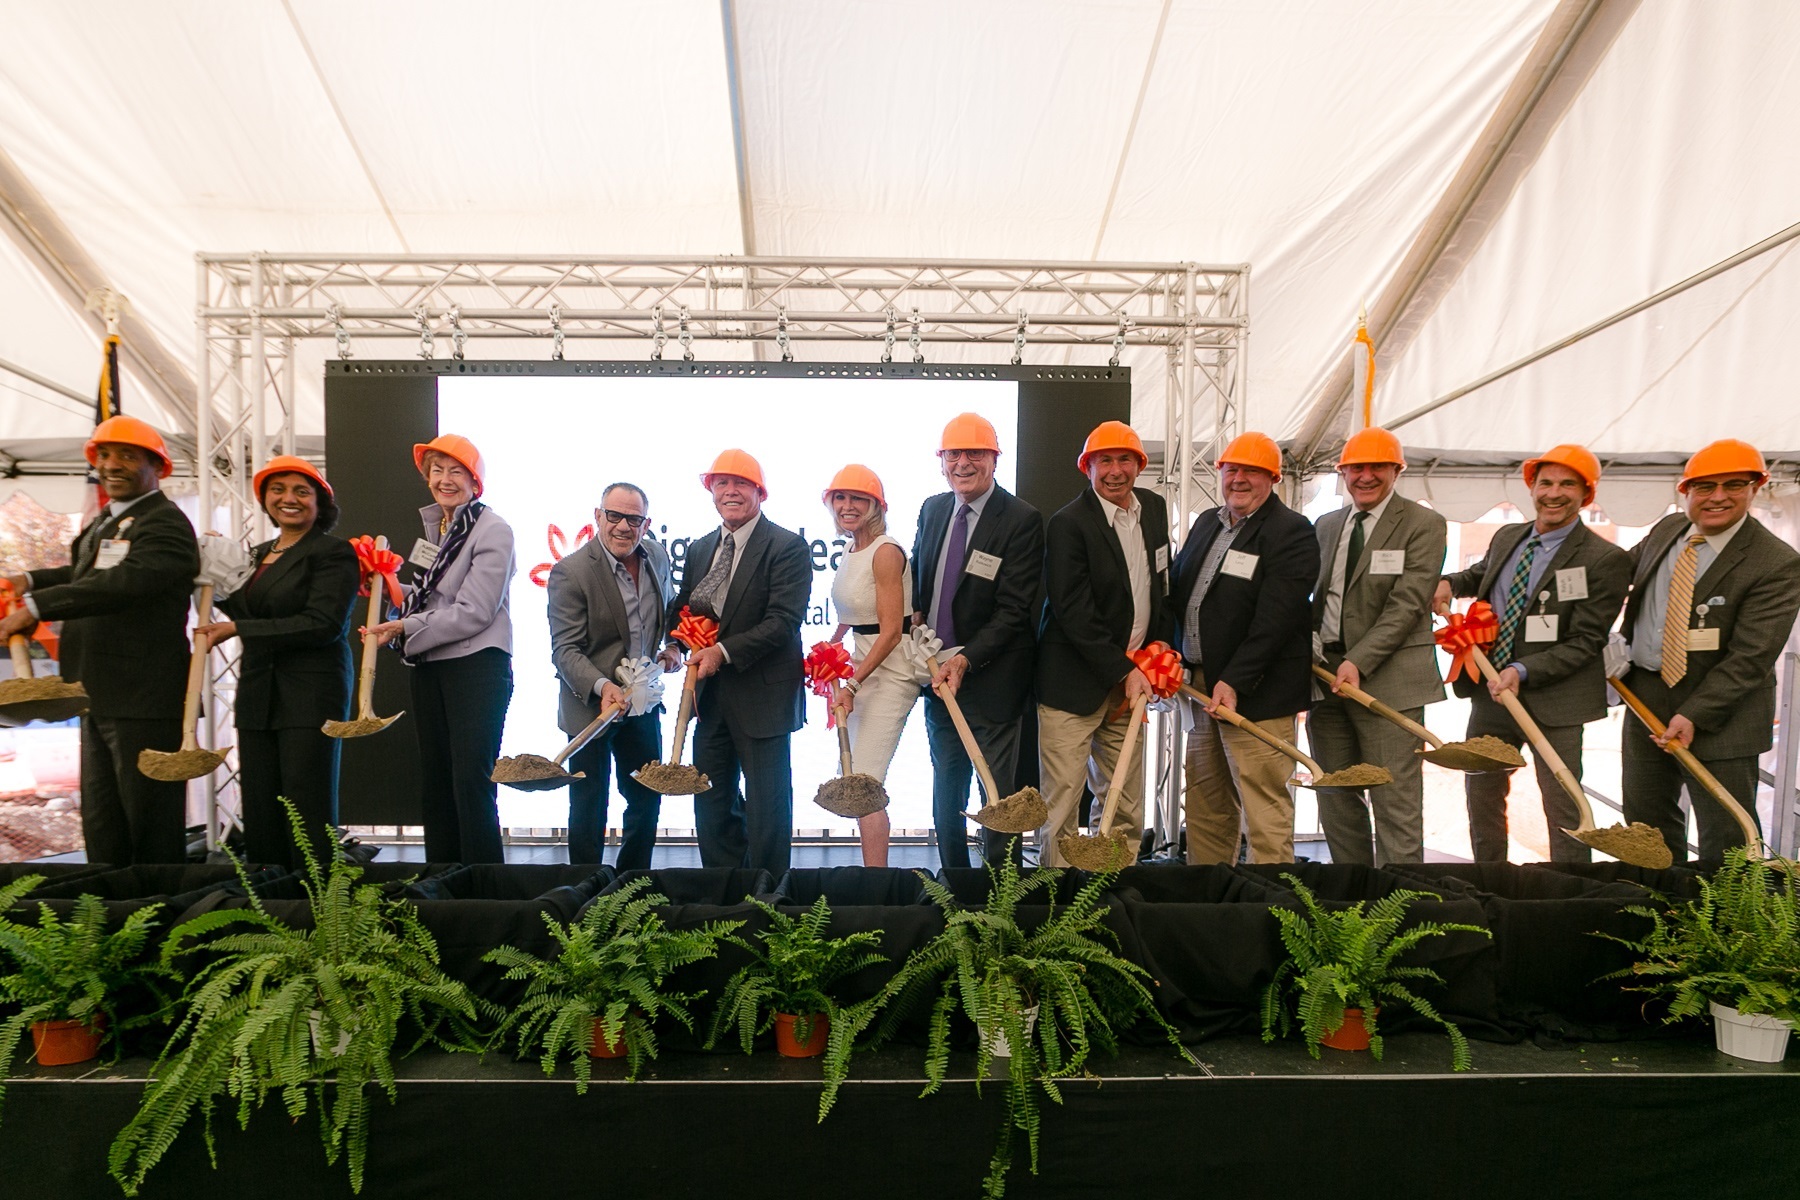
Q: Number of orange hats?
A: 11